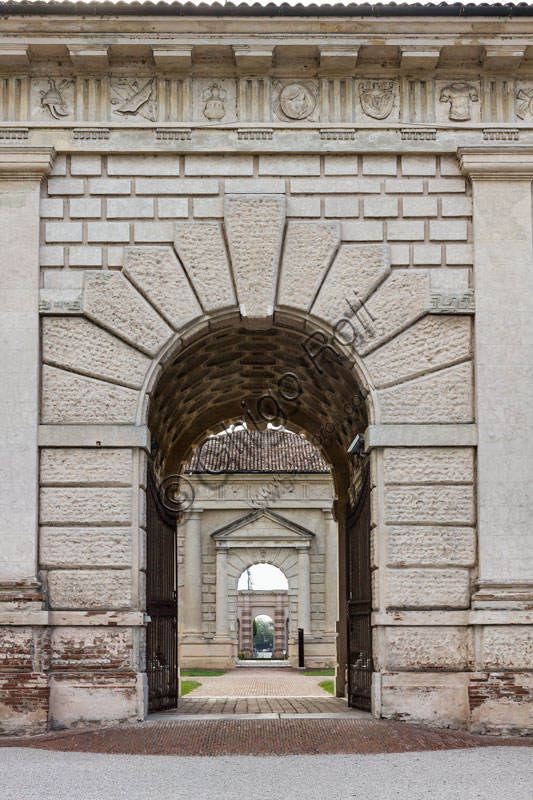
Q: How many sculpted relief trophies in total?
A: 7